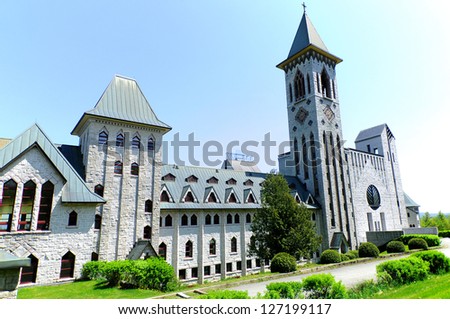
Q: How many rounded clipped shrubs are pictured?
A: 5